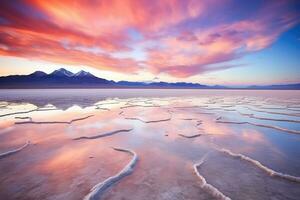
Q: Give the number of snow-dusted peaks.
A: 2